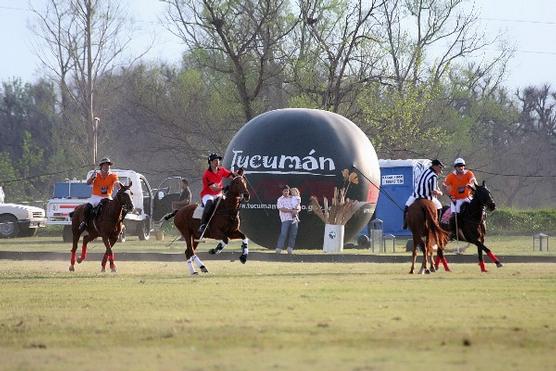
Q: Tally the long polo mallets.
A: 3